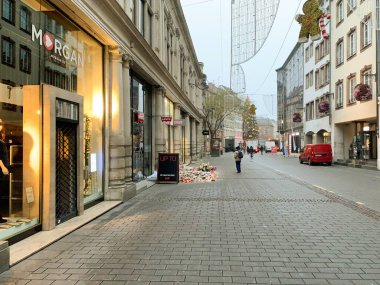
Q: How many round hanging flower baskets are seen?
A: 3